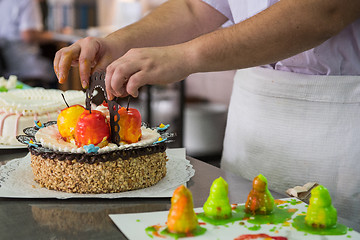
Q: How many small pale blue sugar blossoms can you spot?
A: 5